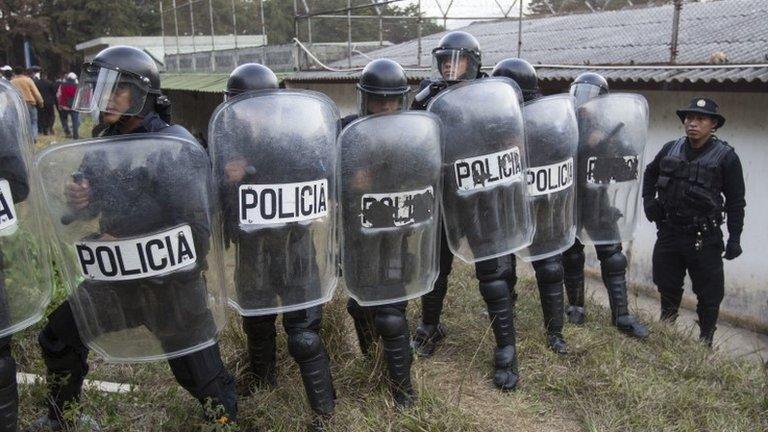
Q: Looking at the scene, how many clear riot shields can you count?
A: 7